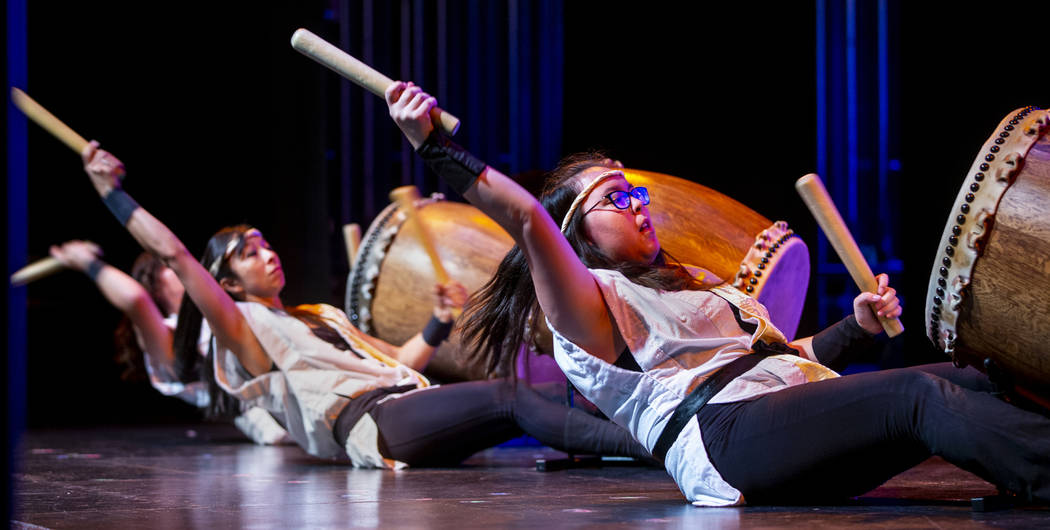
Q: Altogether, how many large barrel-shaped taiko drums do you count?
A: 3